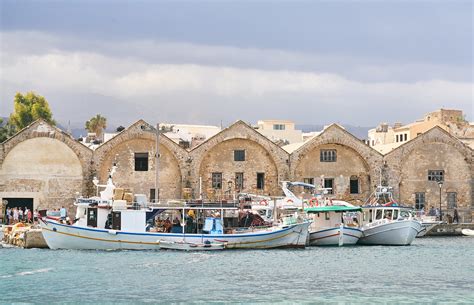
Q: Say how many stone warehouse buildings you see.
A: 5